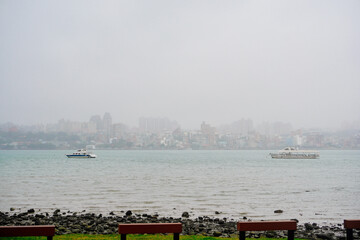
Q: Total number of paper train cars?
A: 0